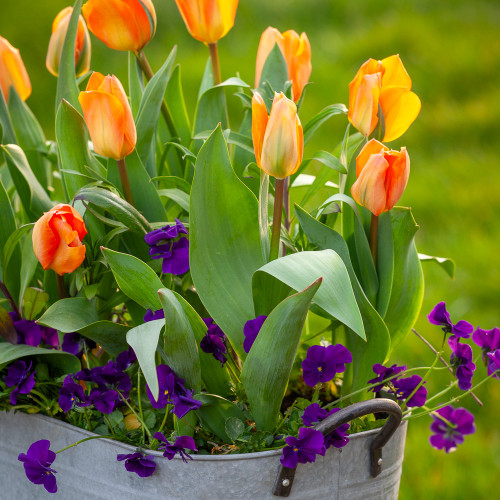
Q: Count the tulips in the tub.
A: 10